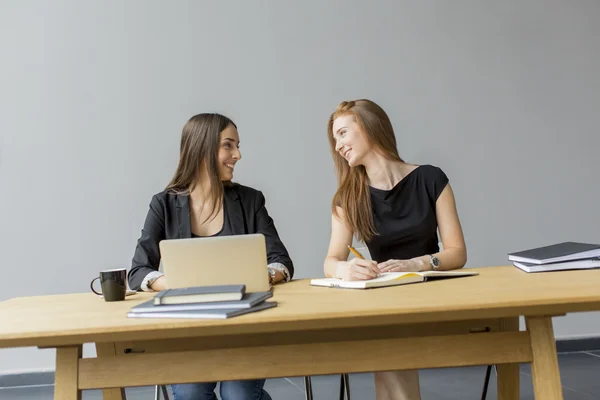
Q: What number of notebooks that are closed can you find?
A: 5